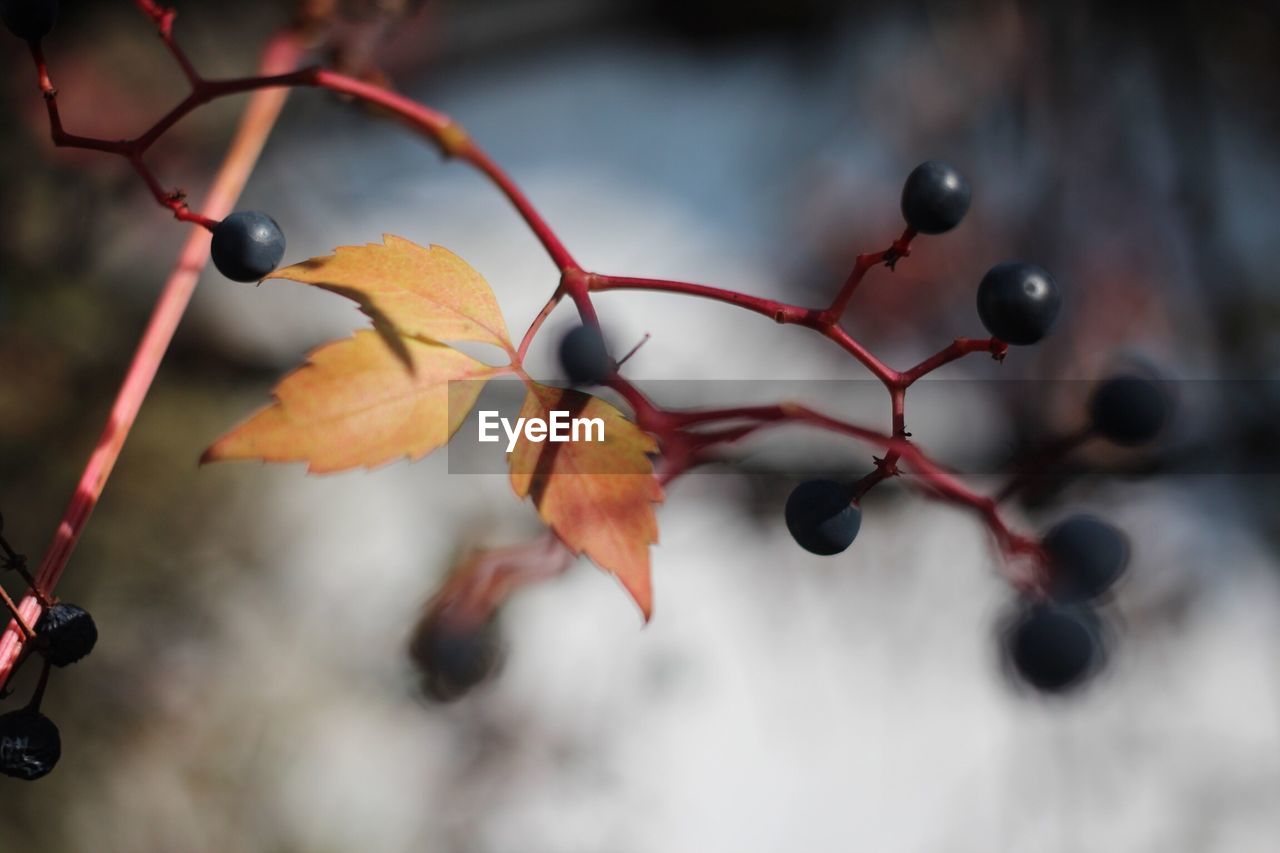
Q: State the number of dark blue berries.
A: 12